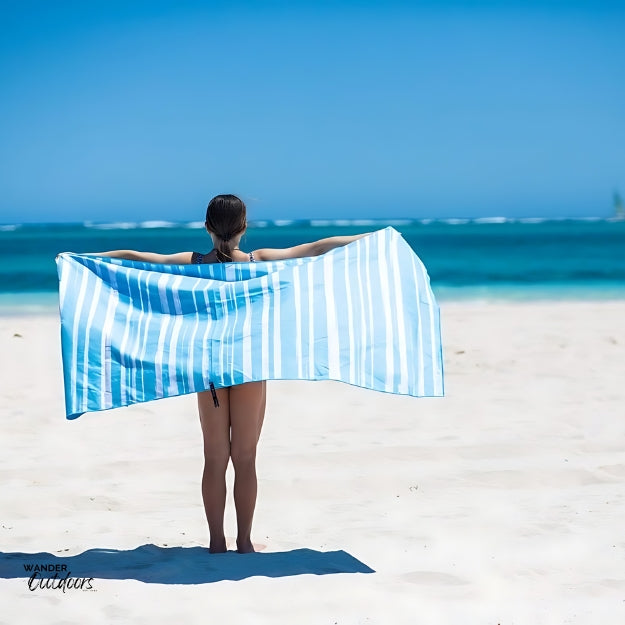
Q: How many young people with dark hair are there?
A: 1